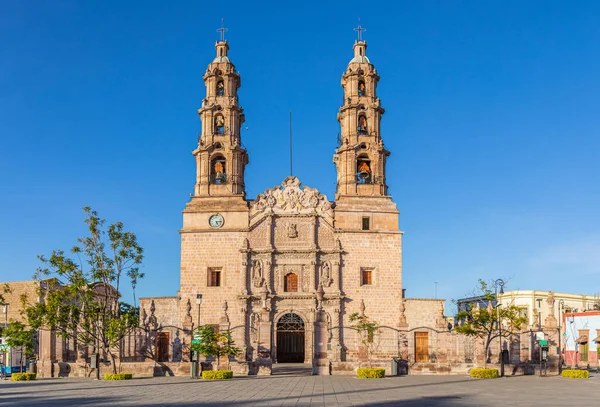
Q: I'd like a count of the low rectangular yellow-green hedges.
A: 6